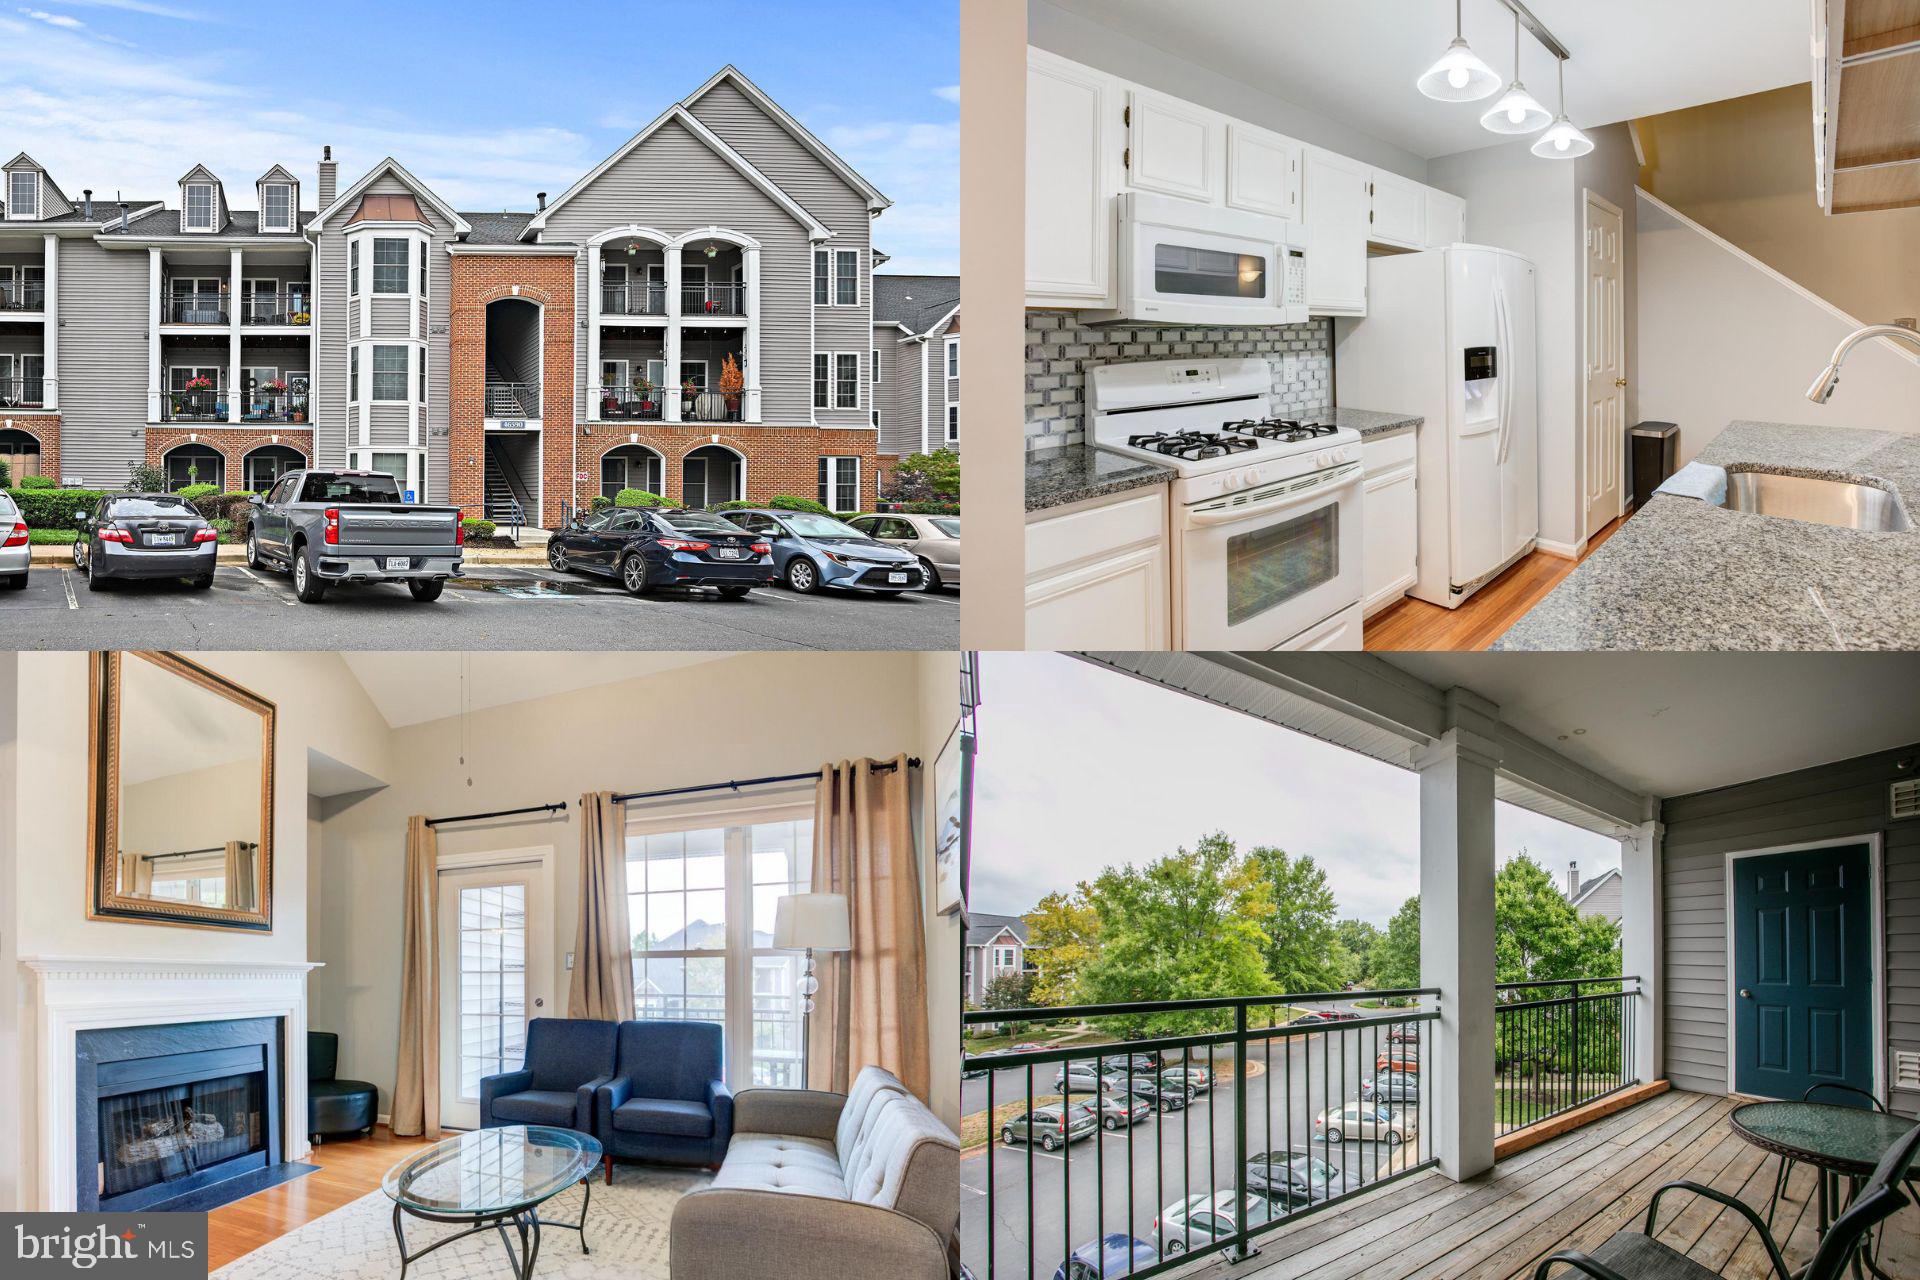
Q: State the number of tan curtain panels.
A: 3